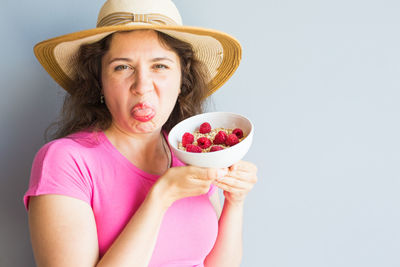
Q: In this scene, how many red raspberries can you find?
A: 8